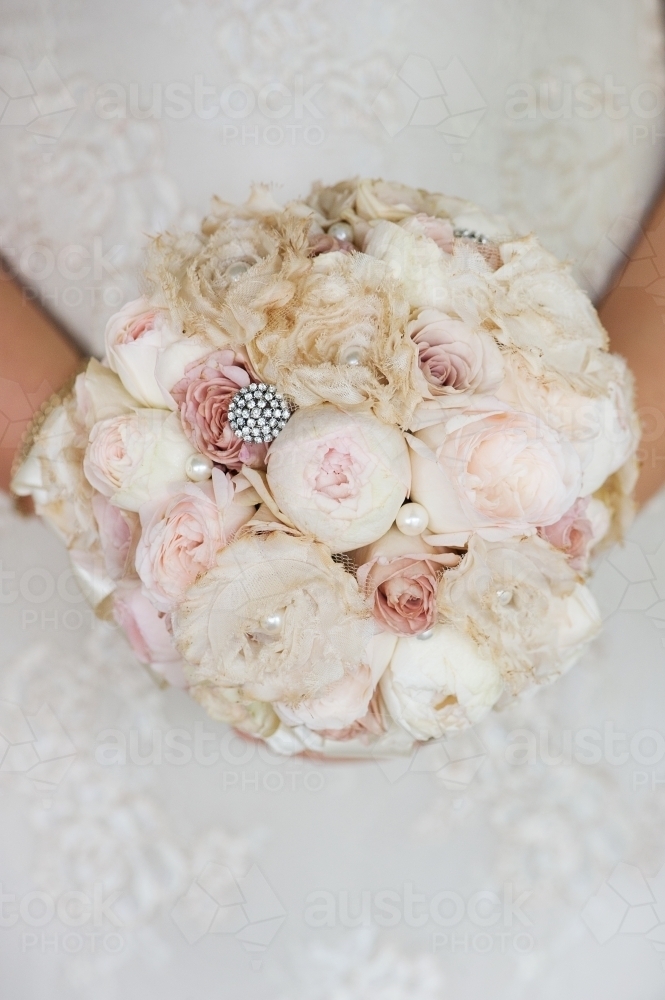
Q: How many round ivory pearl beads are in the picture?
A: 8